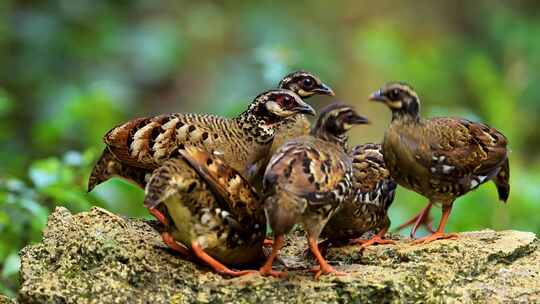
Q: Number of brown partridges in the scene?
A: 6